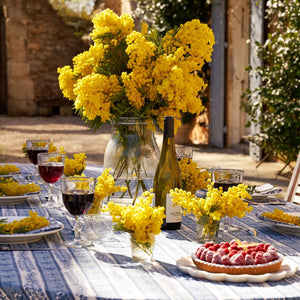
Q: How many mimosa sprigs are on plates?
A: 4